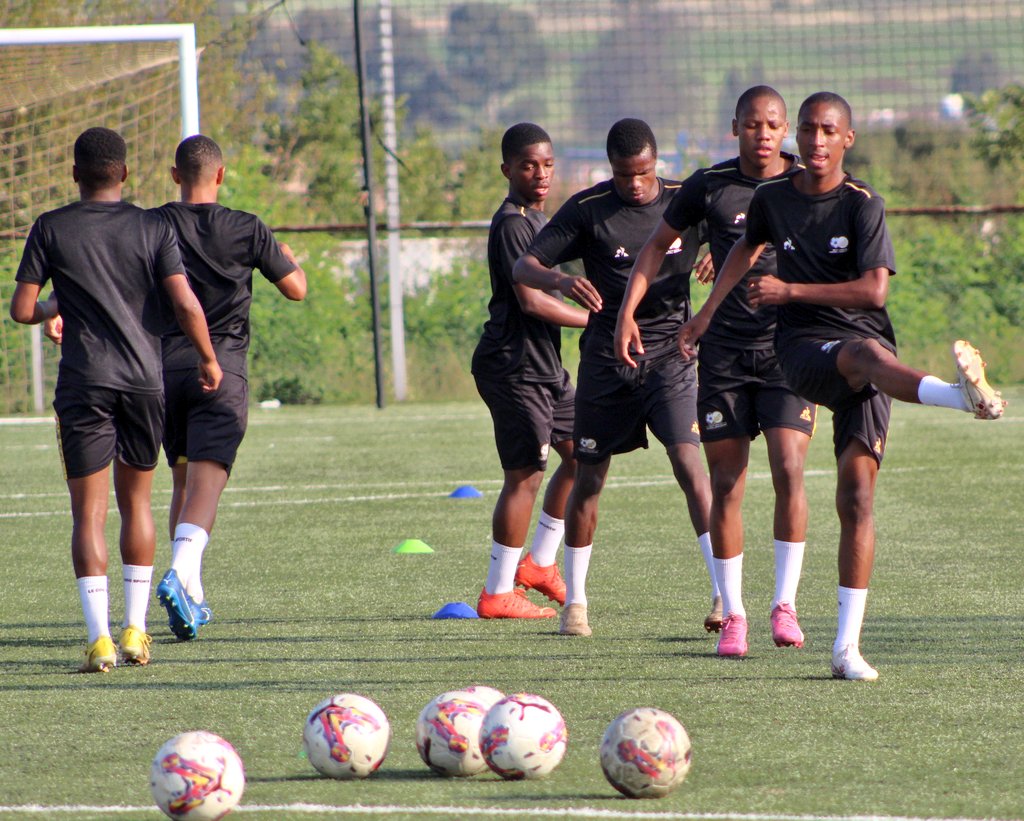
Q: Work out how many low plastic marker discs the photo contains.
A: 3